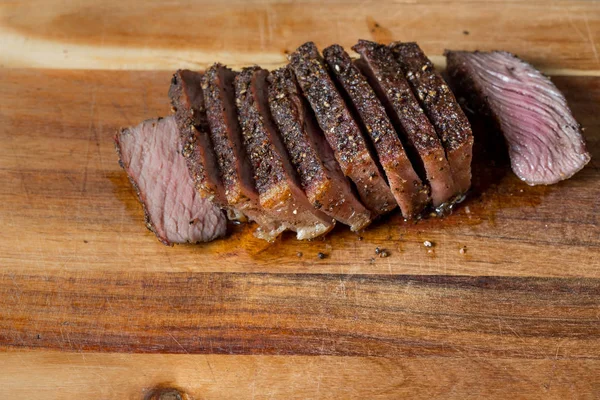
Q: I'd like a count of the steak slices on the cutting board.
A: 10